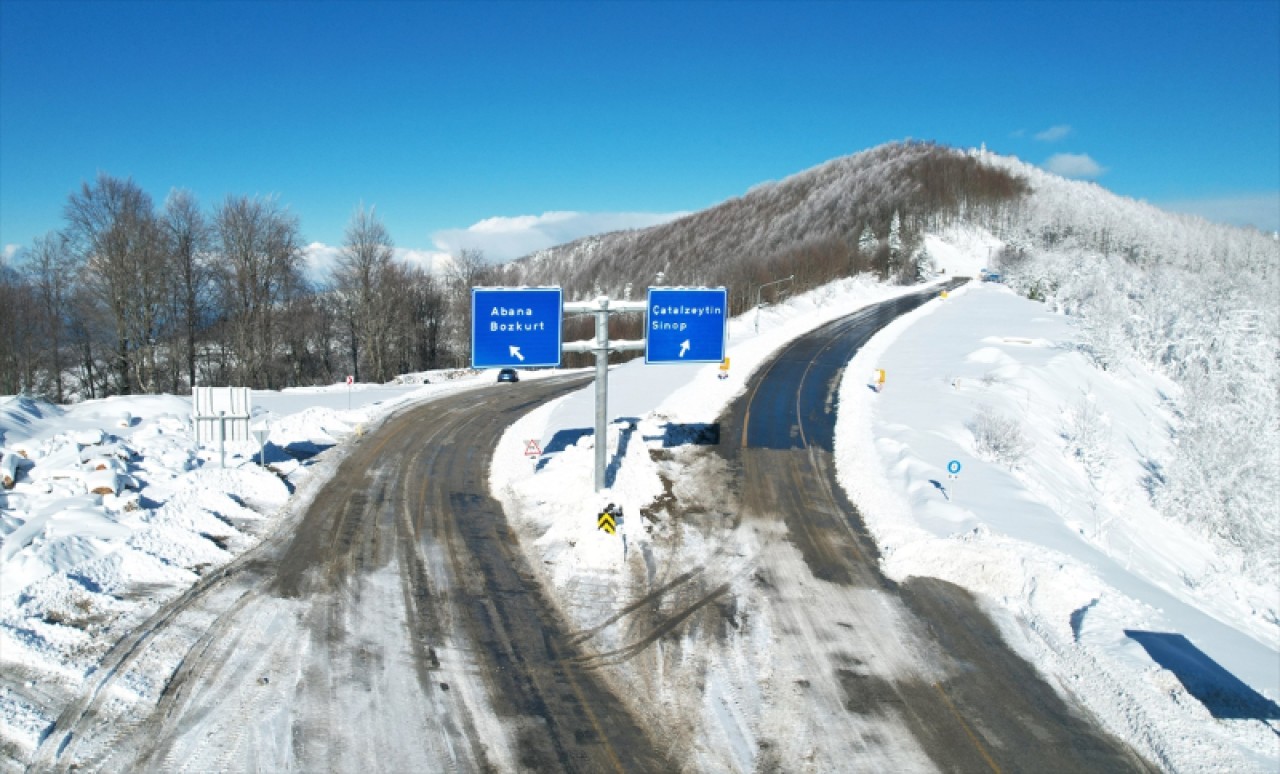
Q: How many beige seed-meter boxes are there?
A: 0